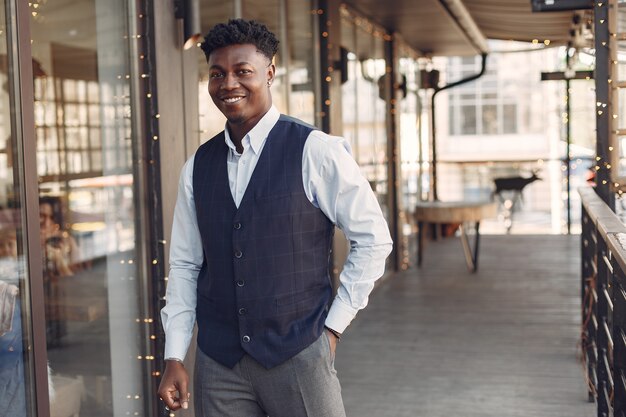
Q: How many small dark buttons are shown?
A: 5